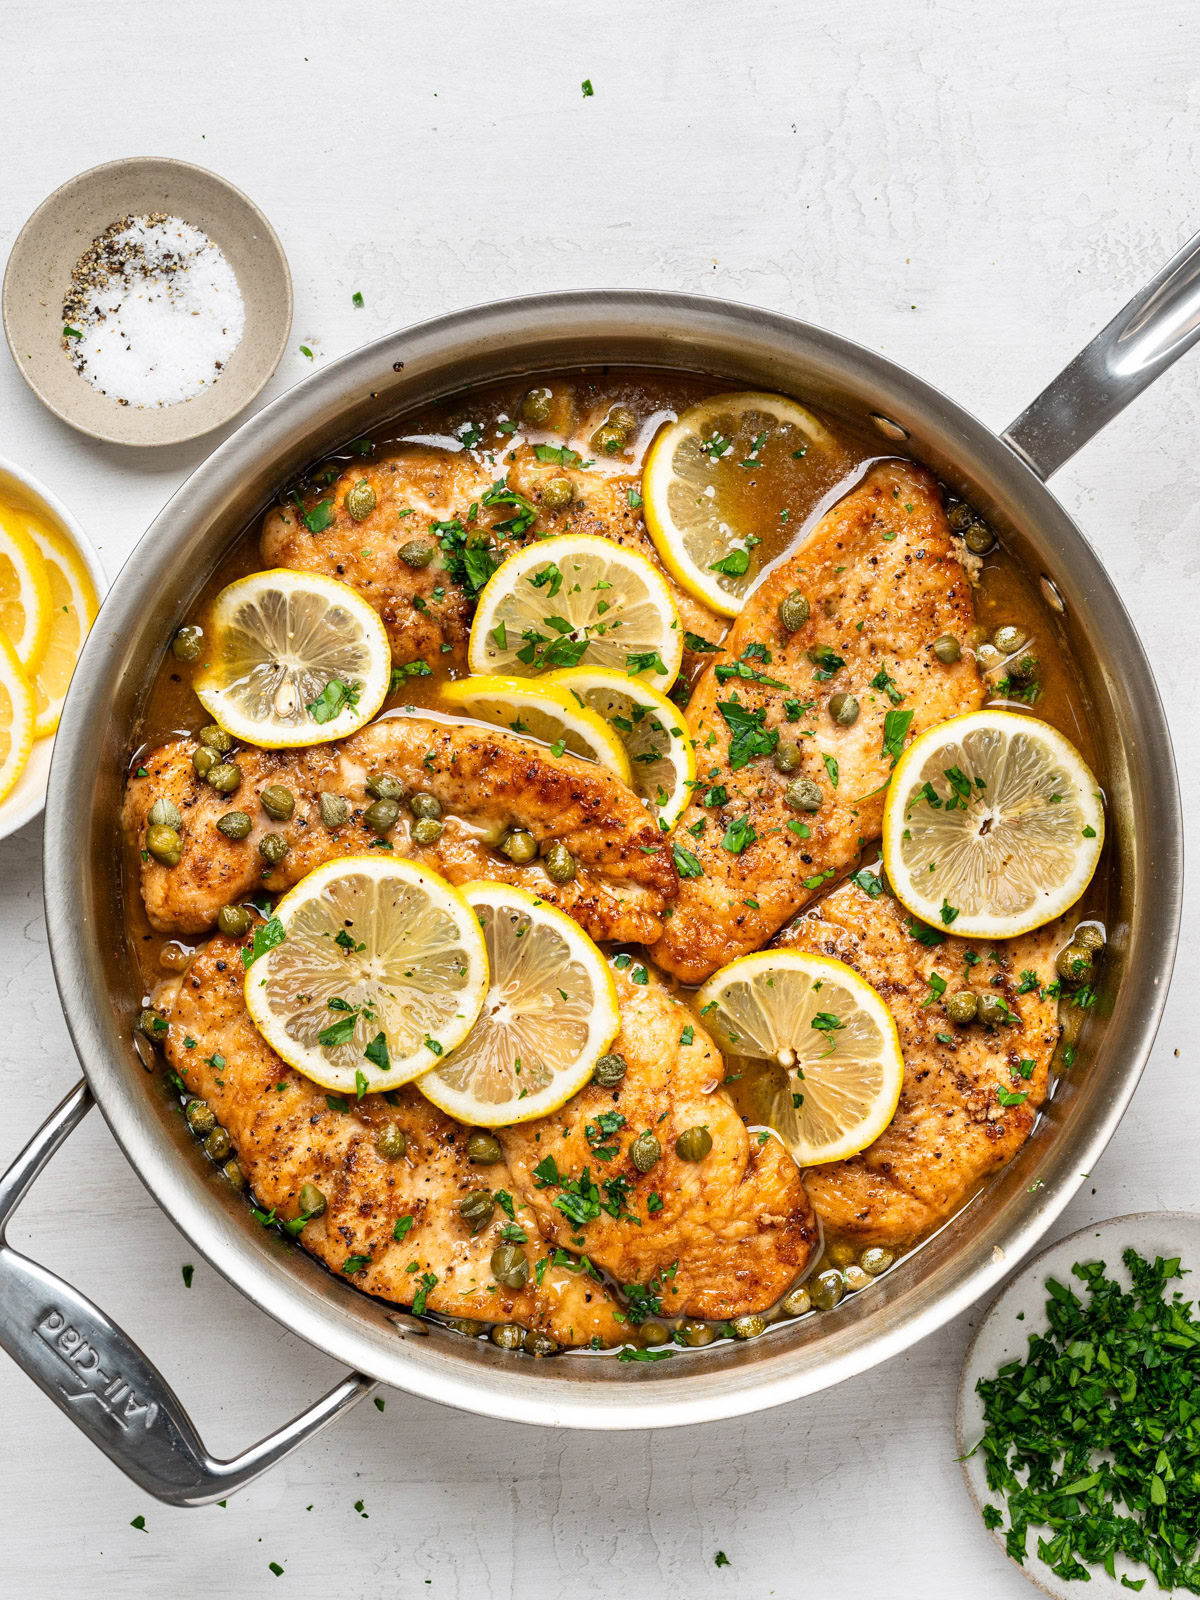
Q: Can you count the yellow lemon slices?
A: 12